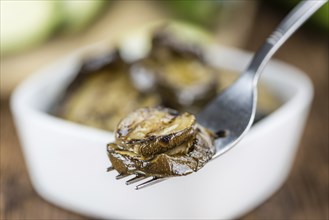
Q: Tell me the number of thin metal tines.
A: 4